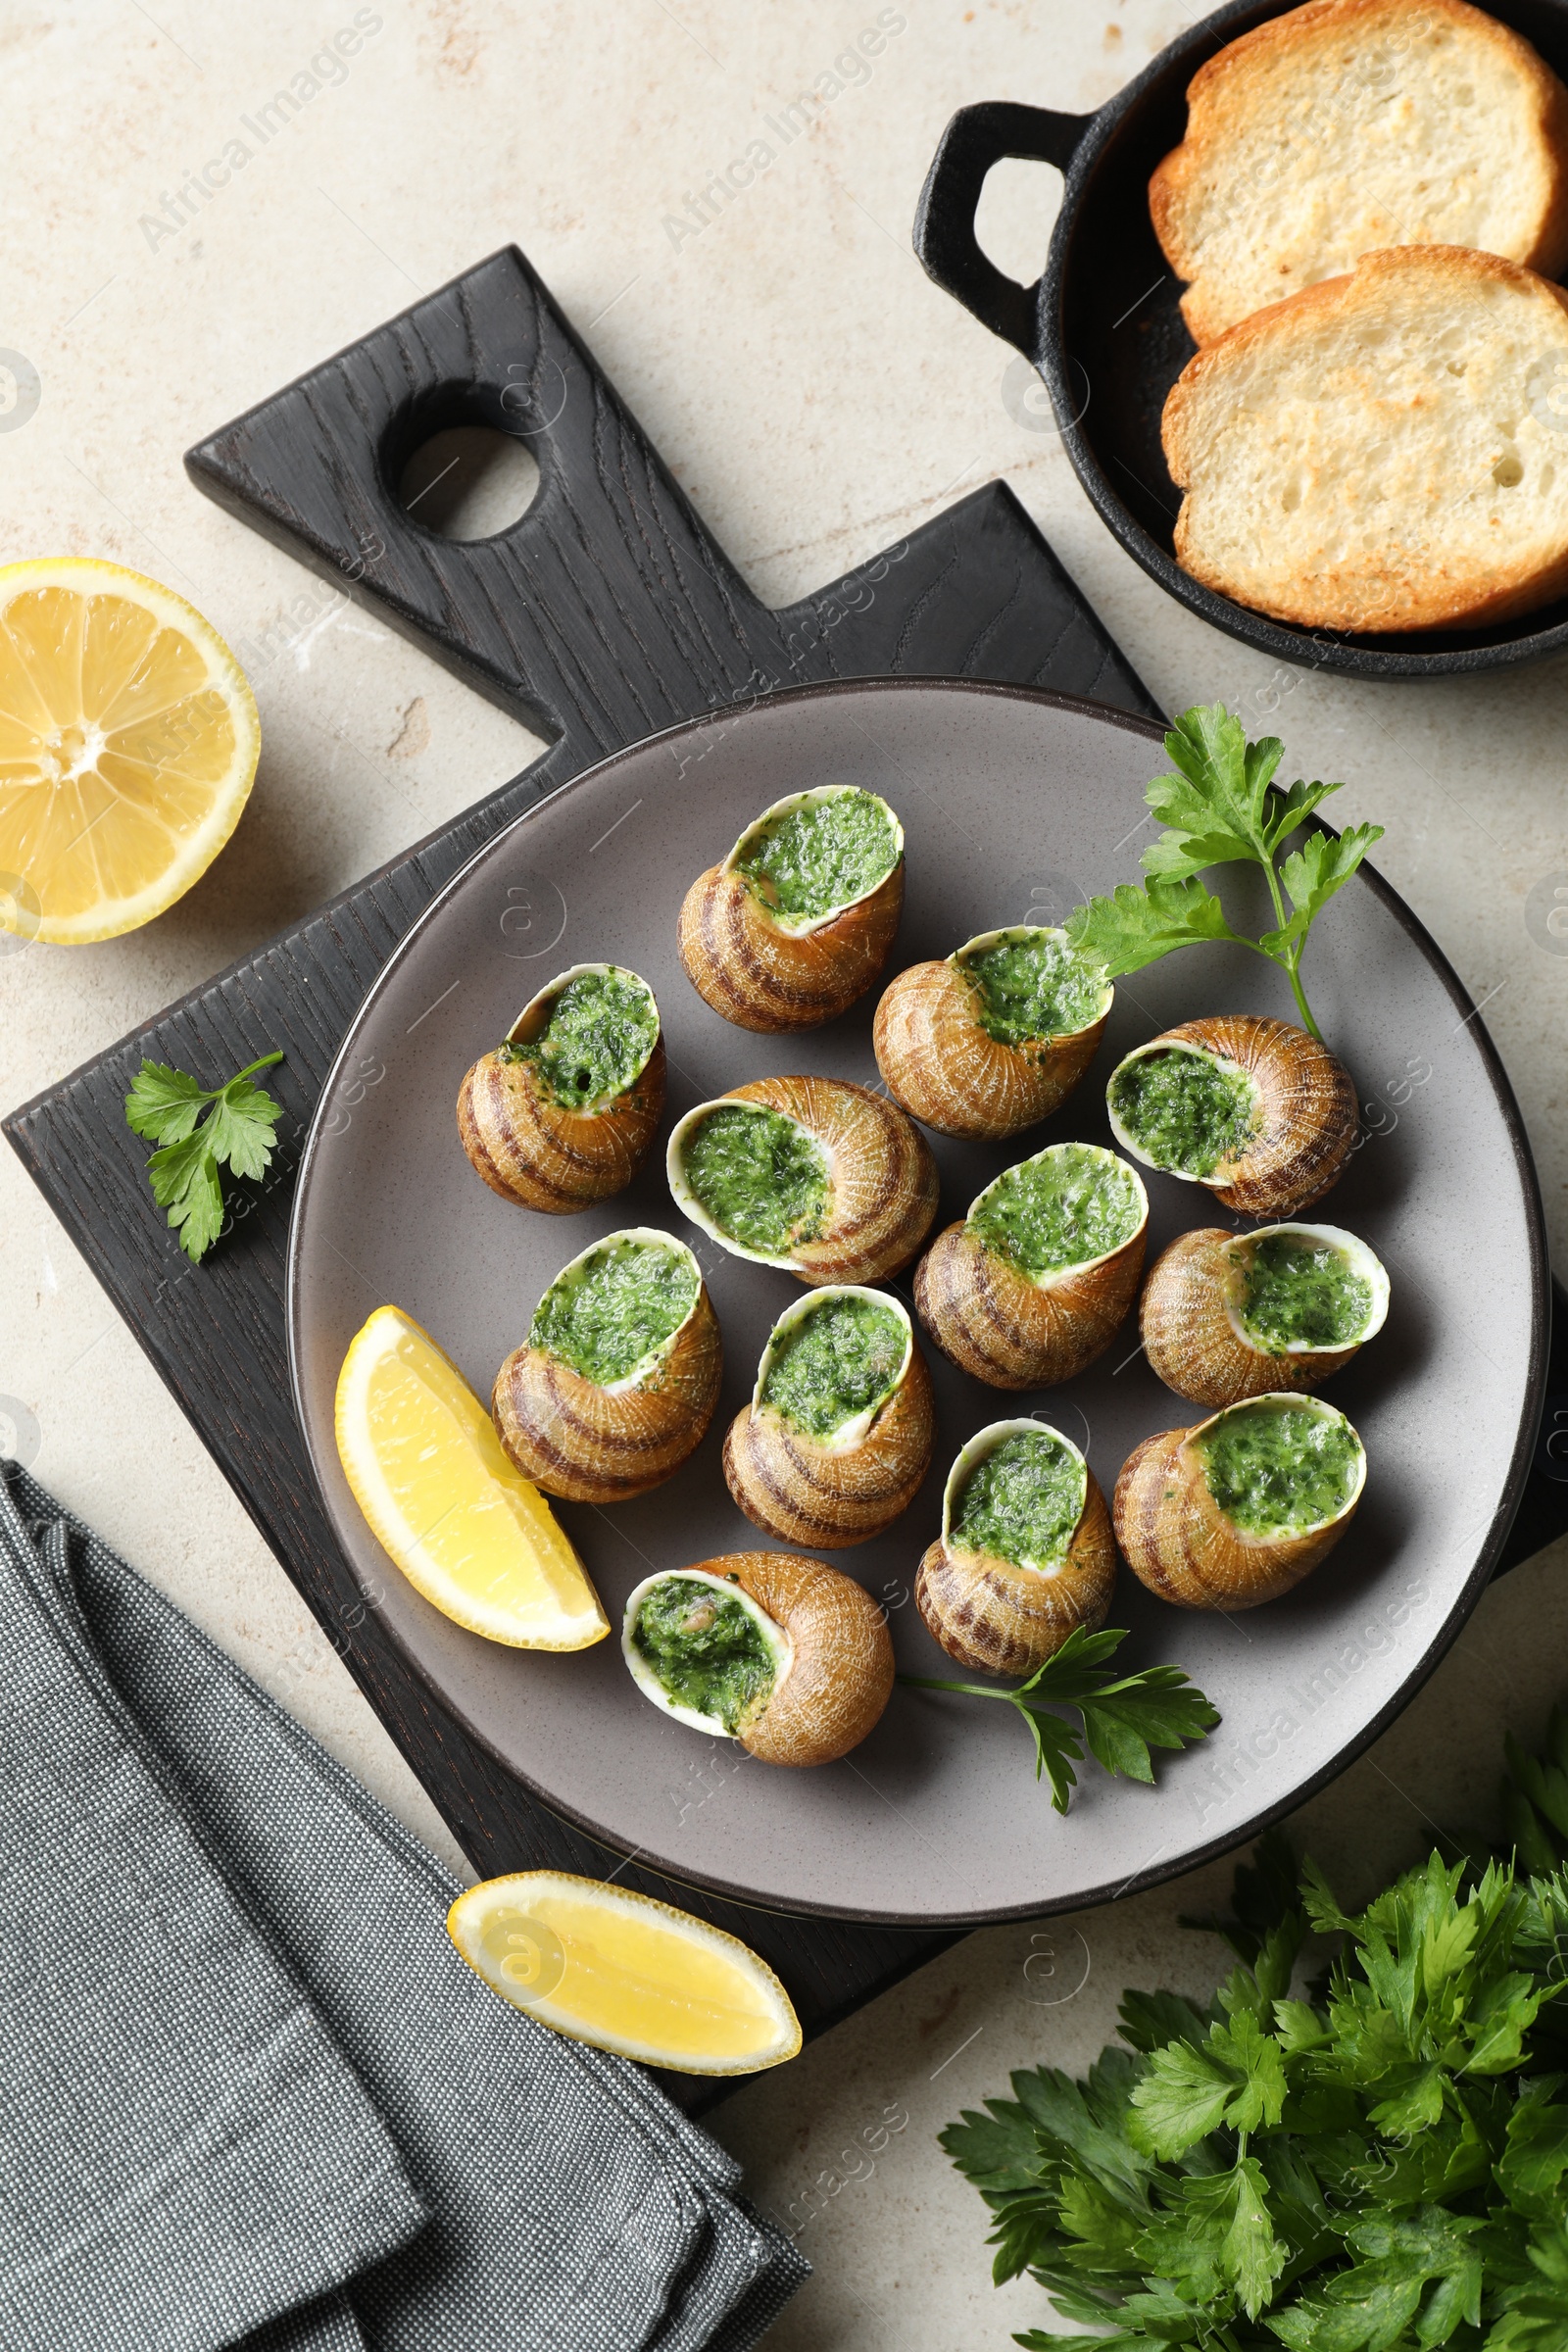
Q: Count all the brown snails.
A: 12